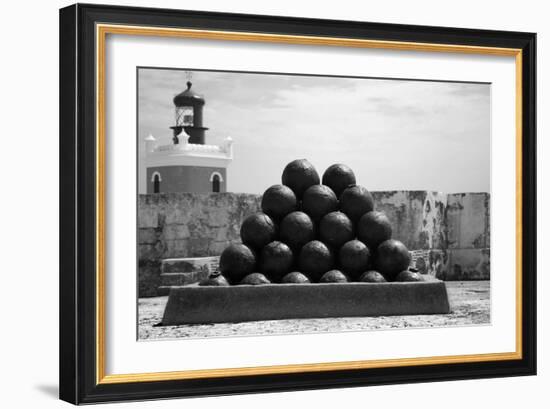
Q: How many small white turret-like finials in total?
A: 3